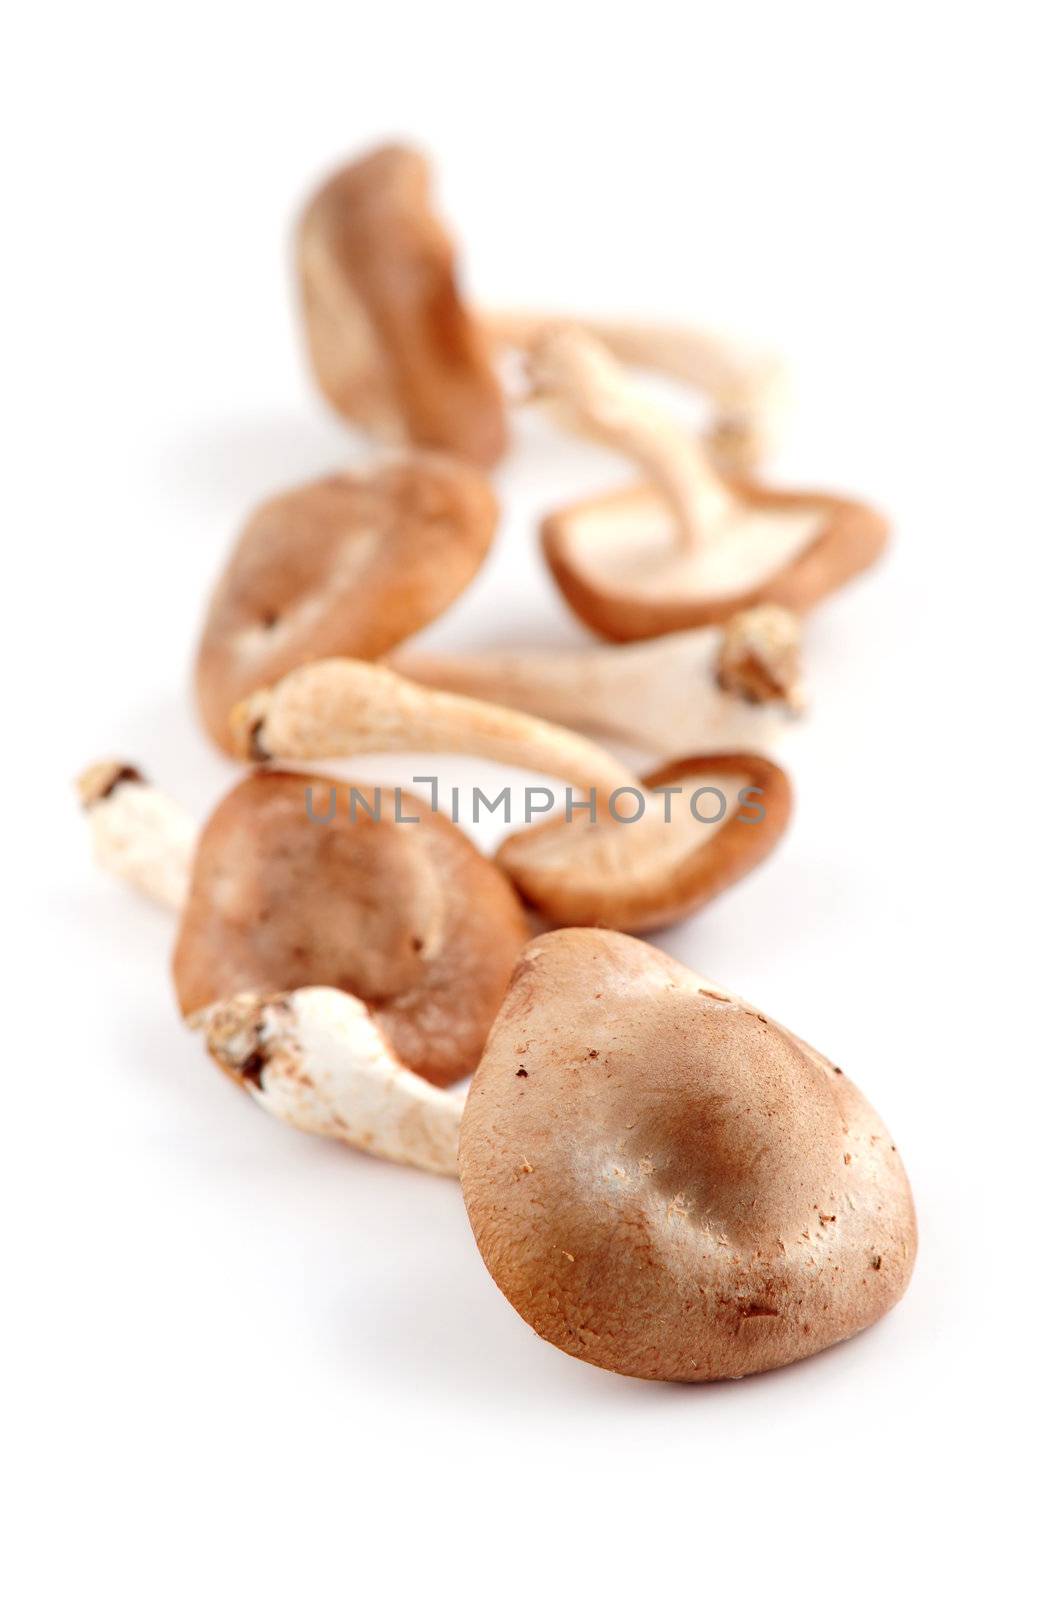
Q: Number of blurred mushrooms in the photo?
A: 5